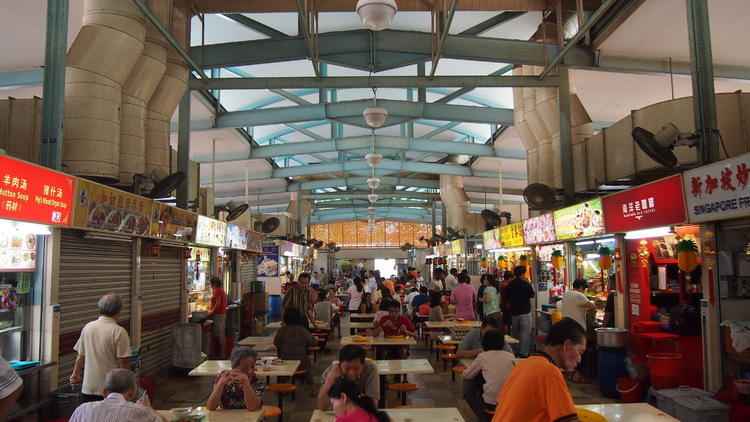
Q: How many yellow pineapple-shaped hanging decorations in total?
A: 6